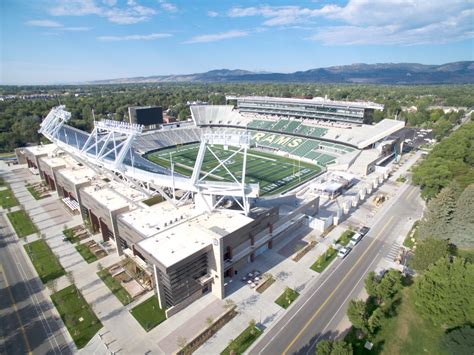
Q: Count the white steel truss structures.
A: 3